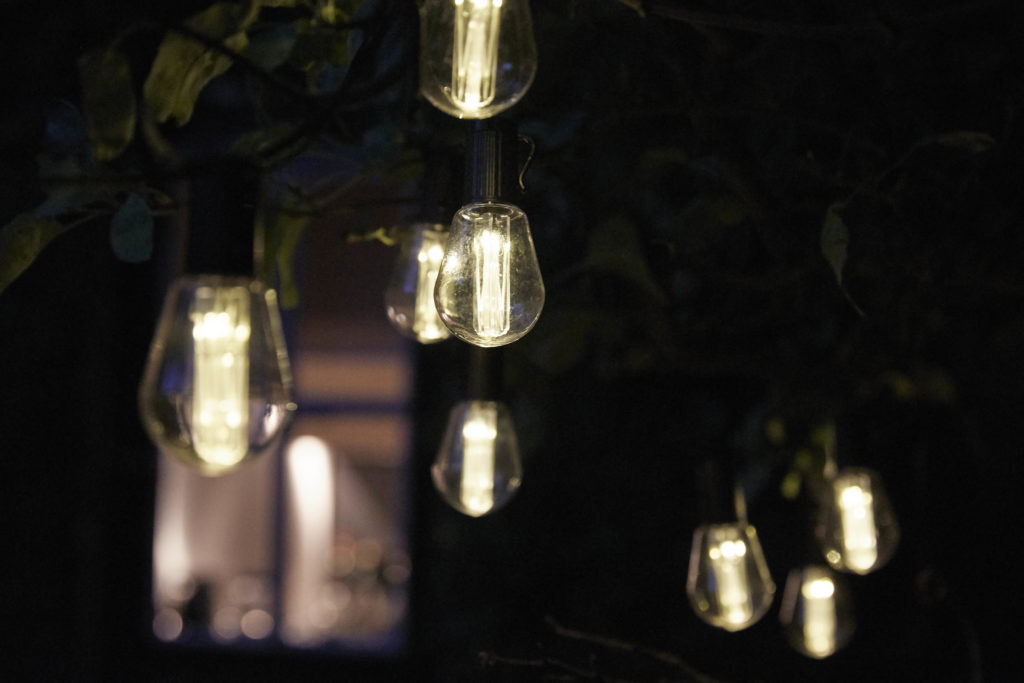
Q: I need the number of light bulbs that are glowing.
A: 8